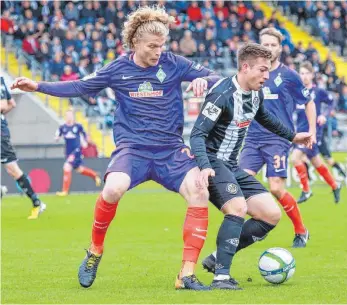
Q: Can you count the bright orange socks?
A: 7